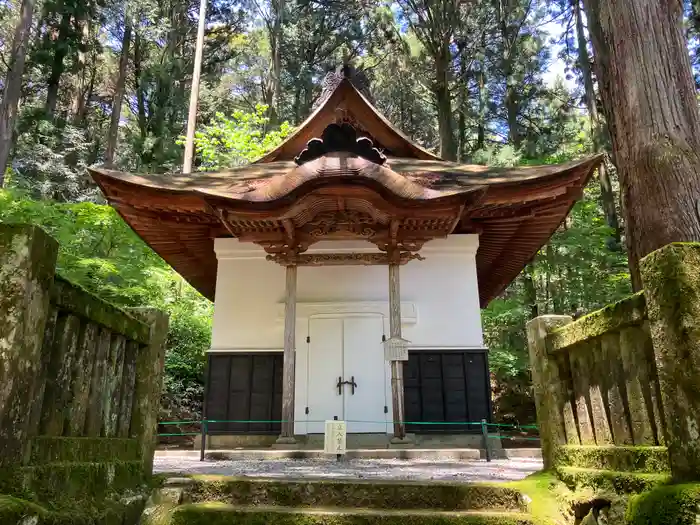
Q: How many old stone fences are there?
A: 2